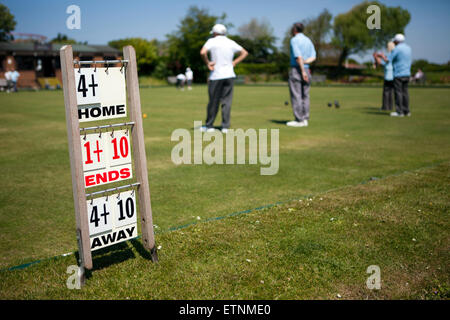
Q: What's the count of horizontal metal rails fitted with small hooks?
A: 3